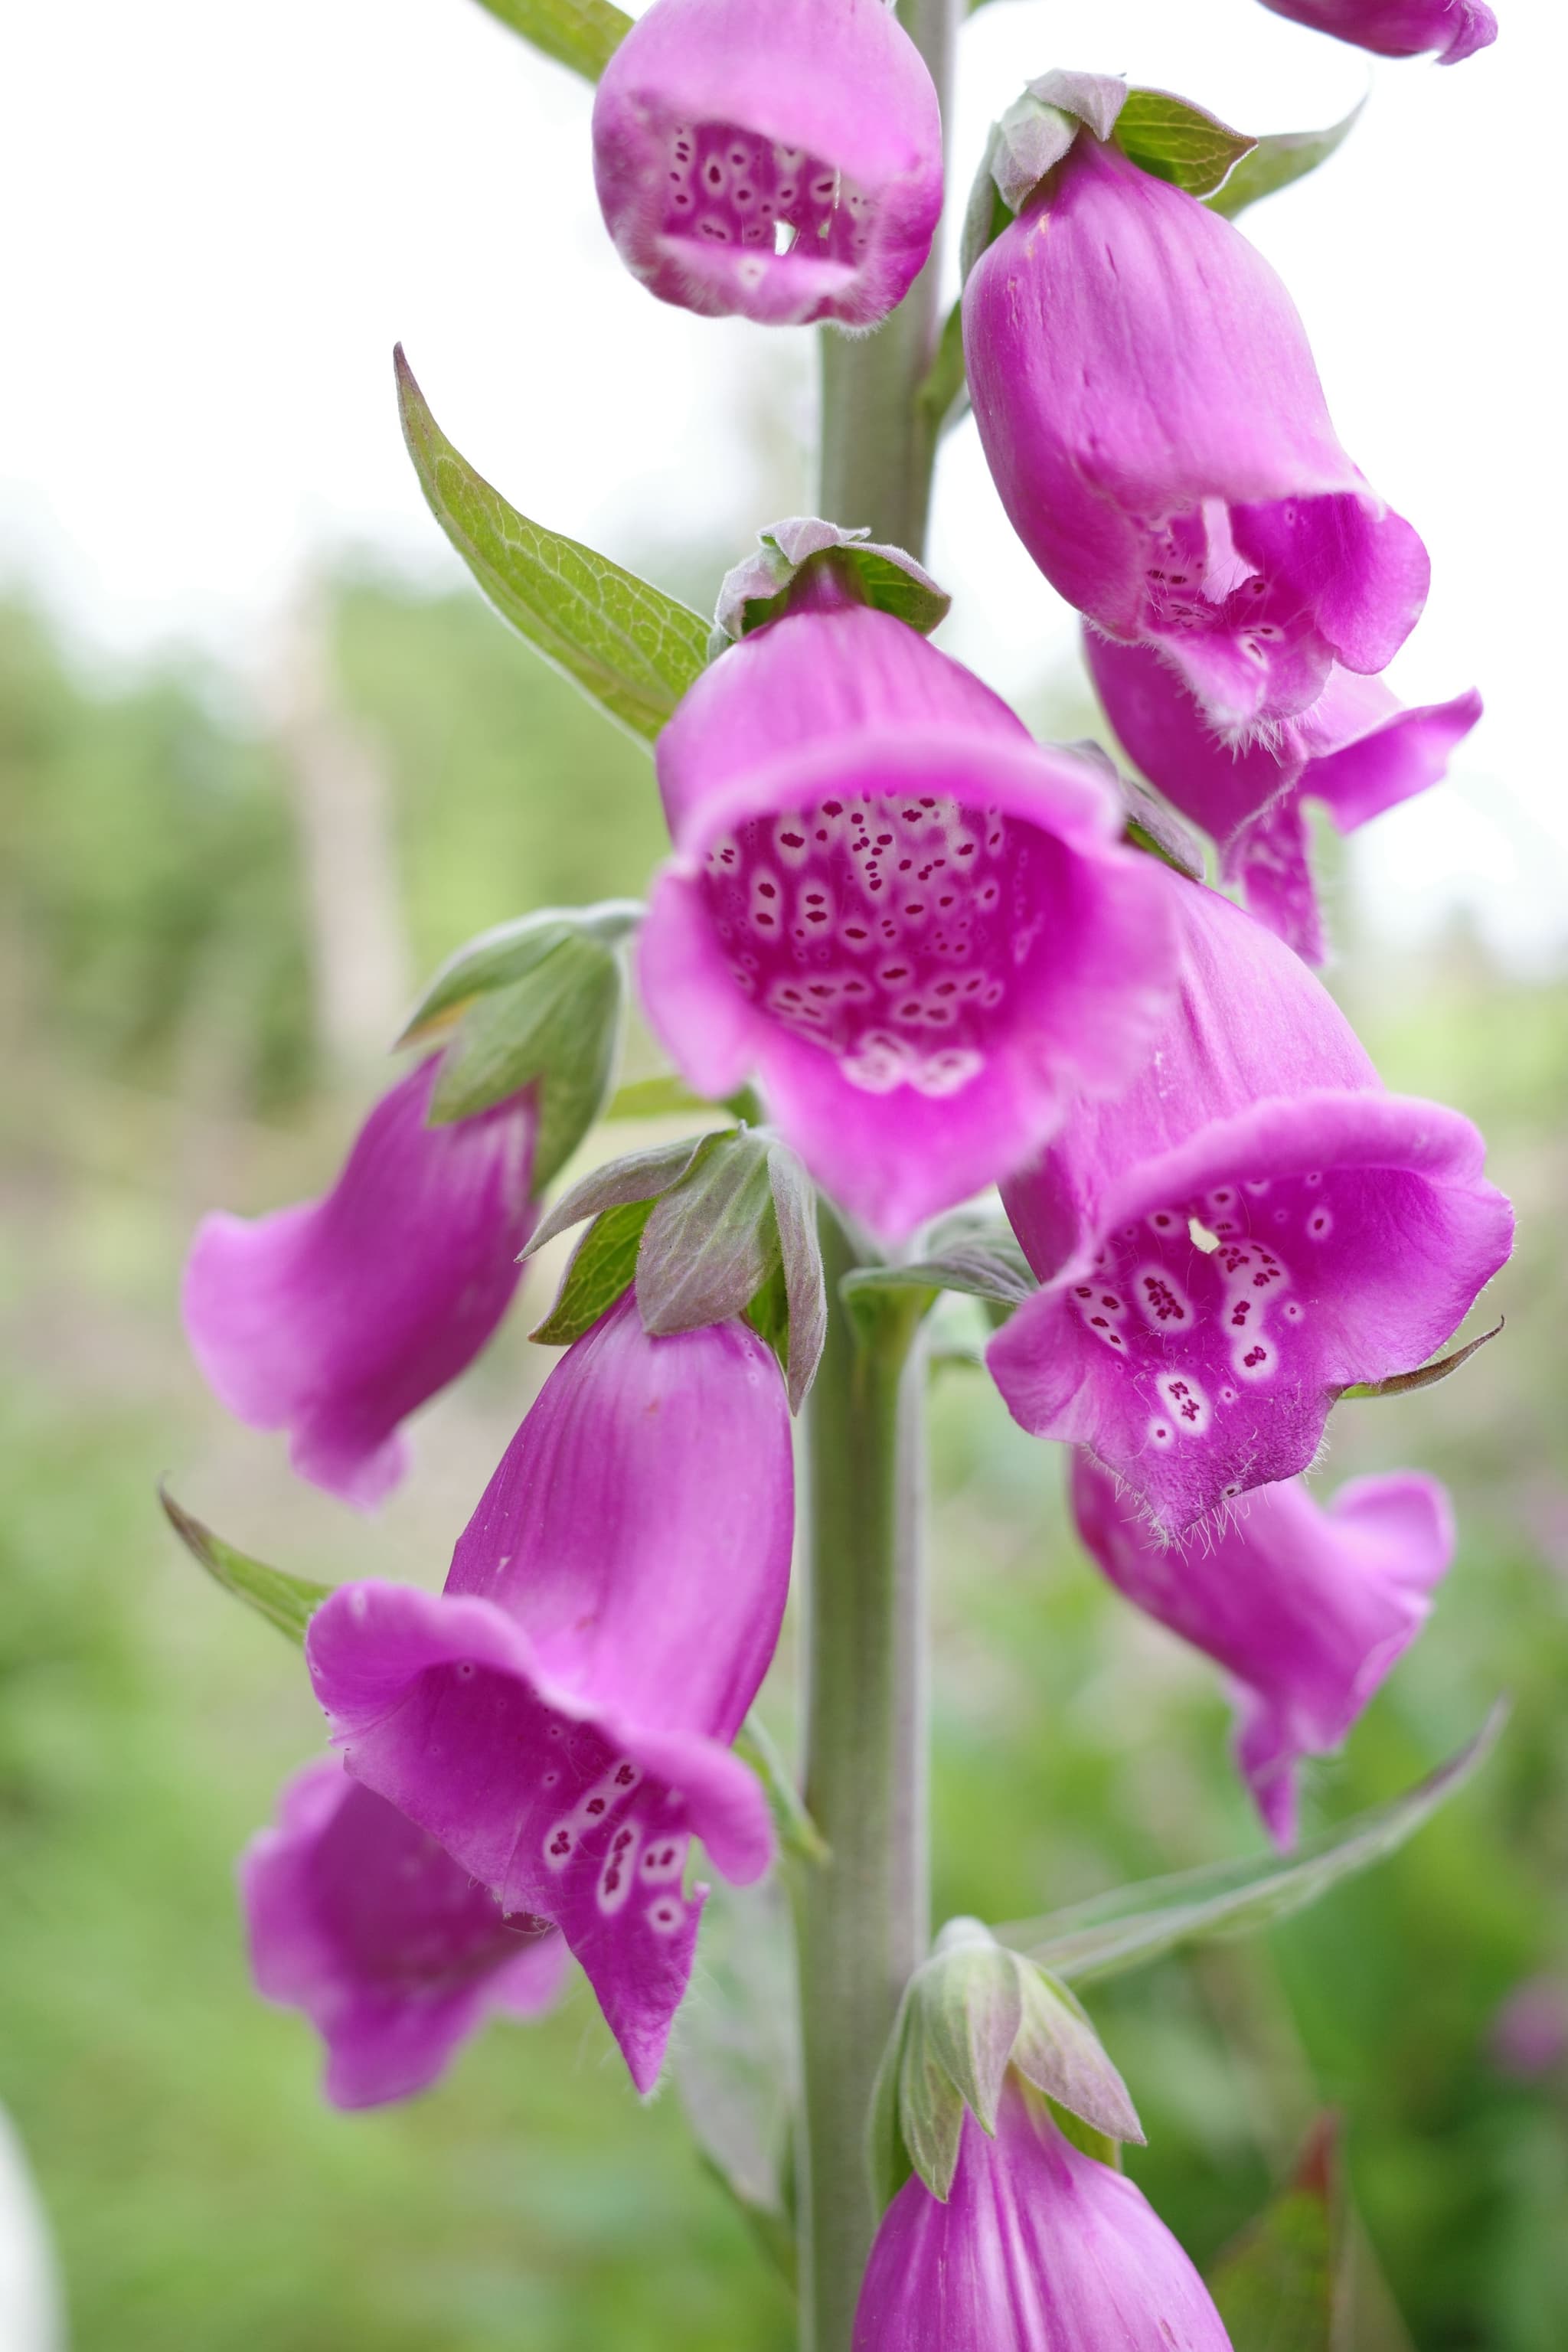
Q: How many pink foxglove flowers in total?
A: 11